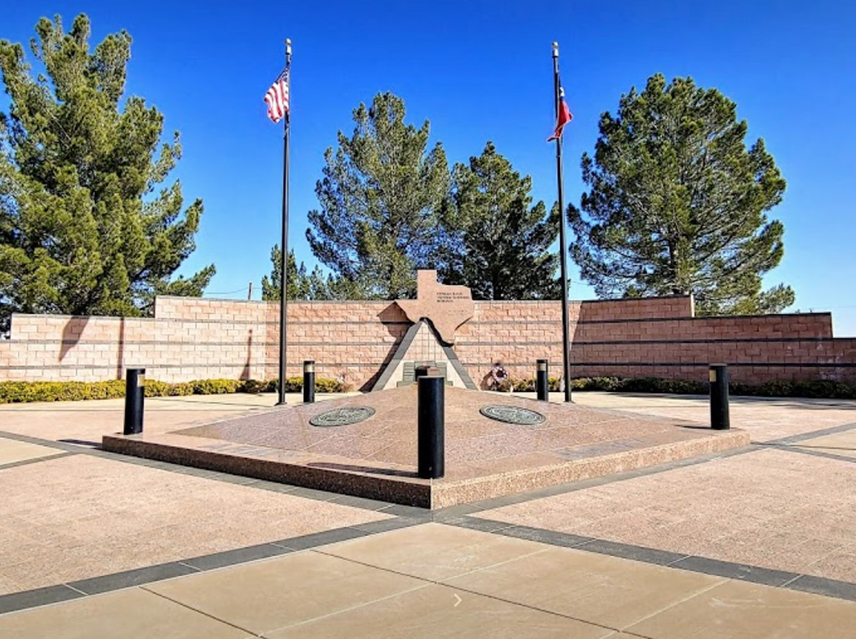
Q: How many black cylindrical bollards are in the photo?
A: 5